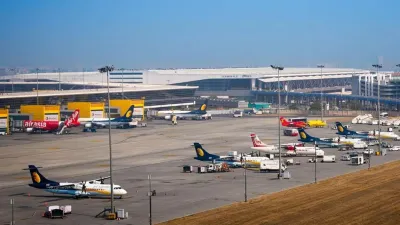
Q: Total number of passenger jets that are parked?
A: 9